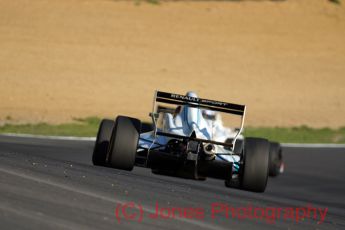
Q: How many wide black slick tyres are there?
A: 4